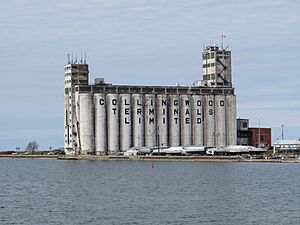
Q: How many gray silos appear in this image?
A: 13